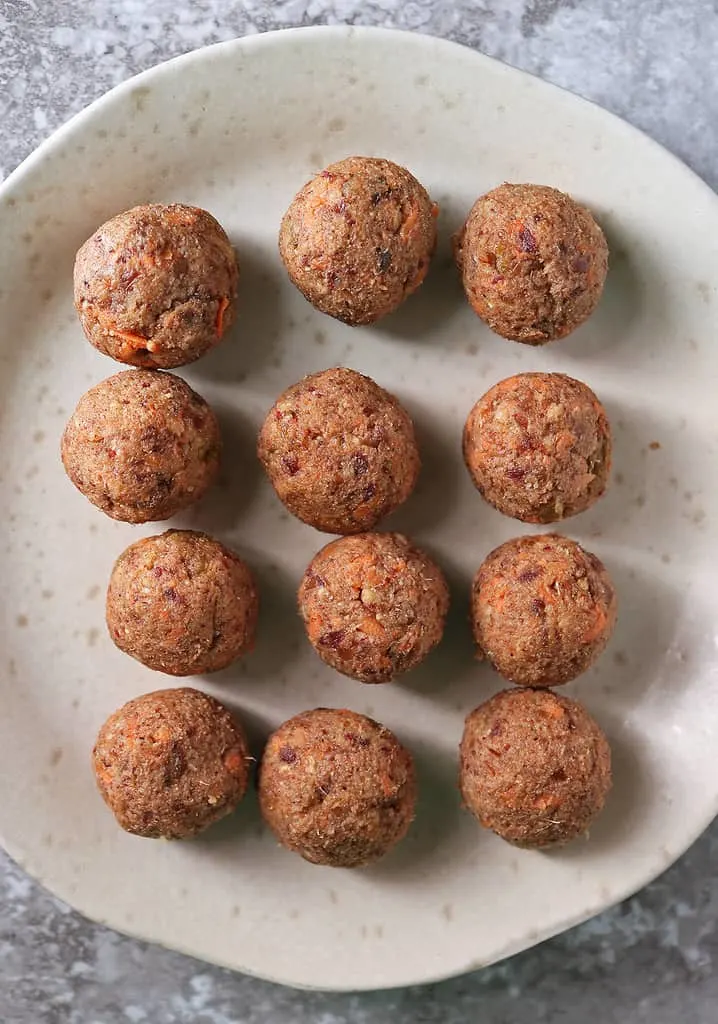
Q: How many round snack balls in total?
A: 12